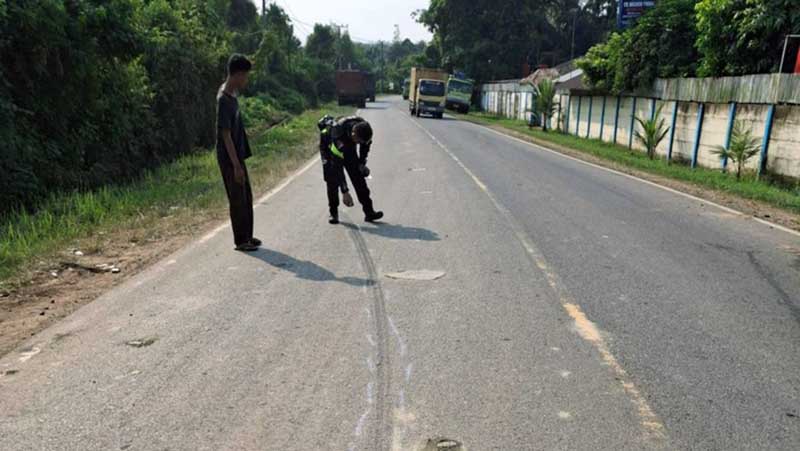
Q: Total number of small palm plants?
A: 3